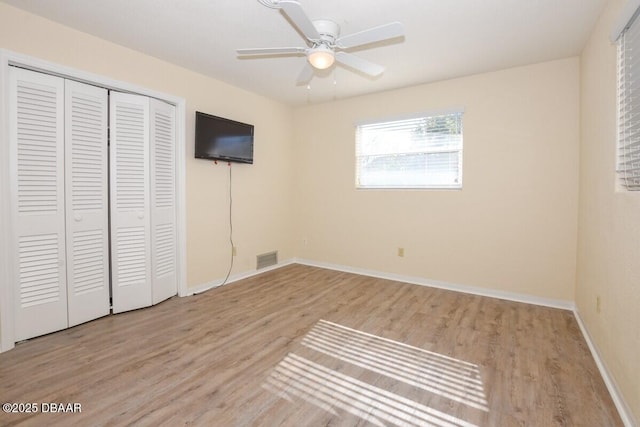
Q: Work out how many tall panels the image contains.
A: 4